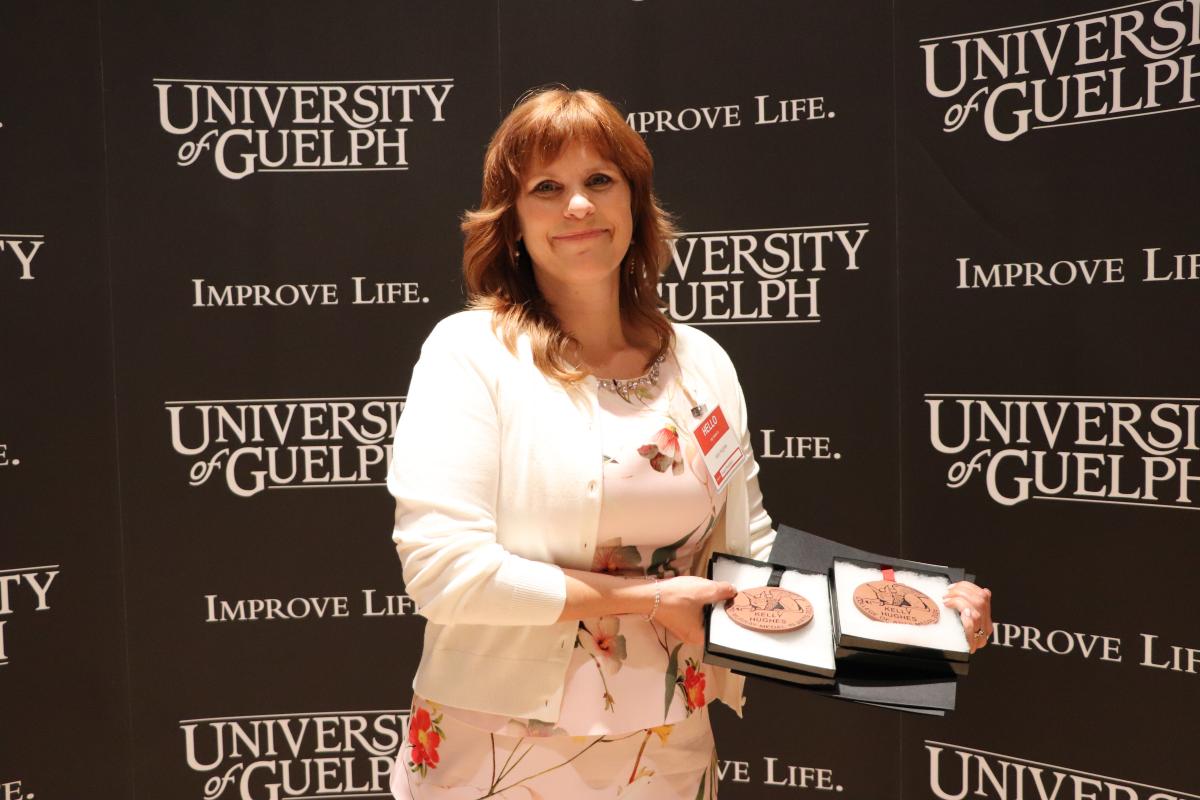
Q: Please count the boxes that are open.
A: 2